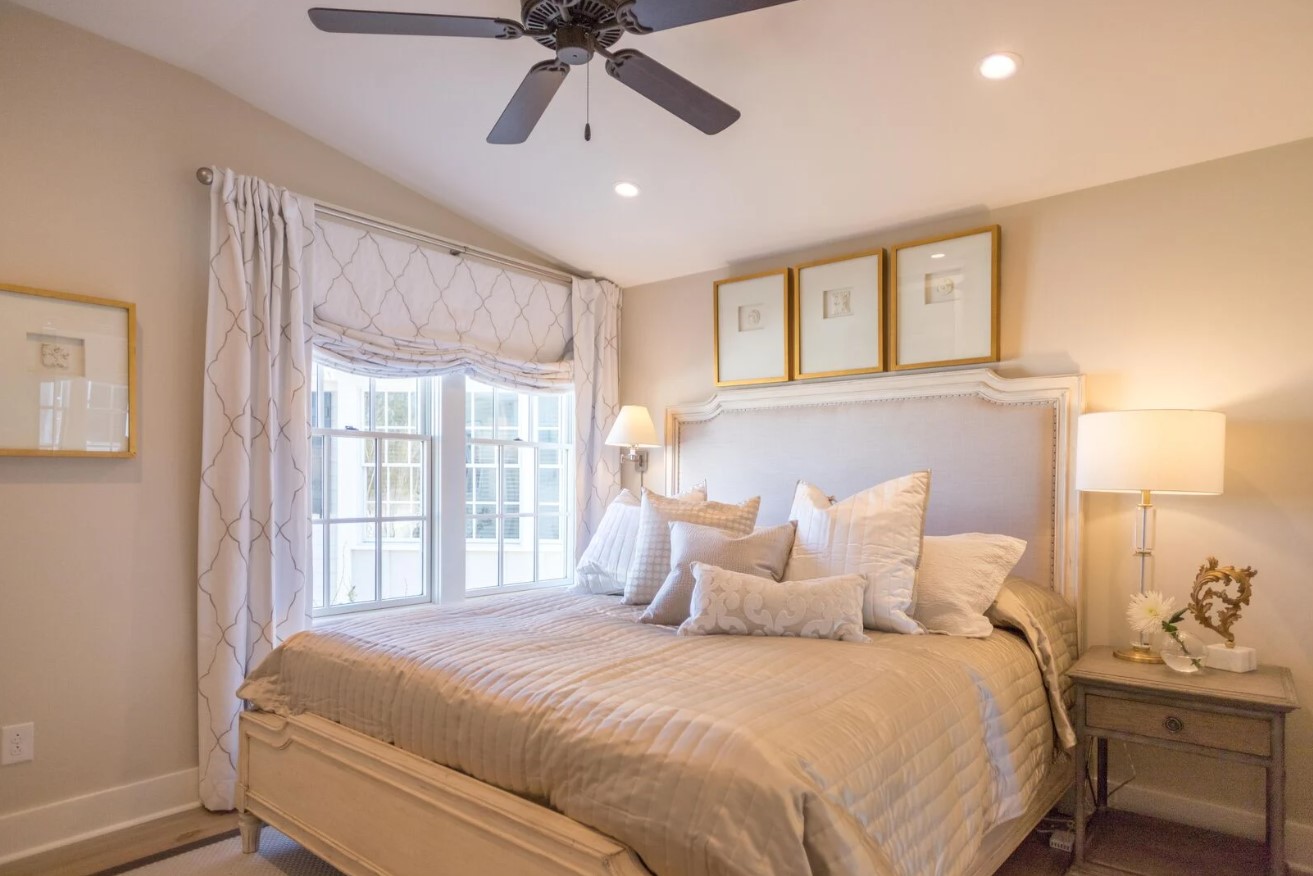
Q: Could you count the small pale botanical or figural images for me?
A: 4